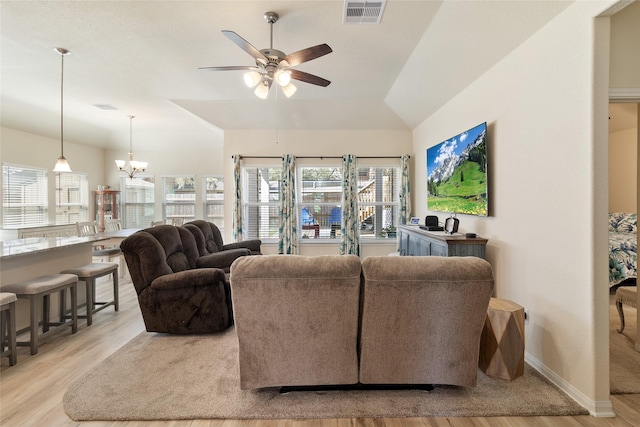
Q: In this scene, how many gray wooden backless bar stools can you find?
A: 3